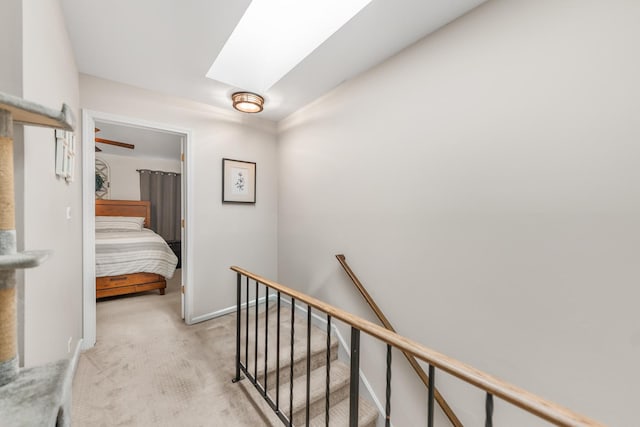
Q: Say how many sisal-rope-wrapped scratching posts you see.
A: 2